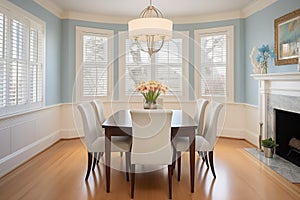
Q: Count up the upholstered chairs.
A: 5